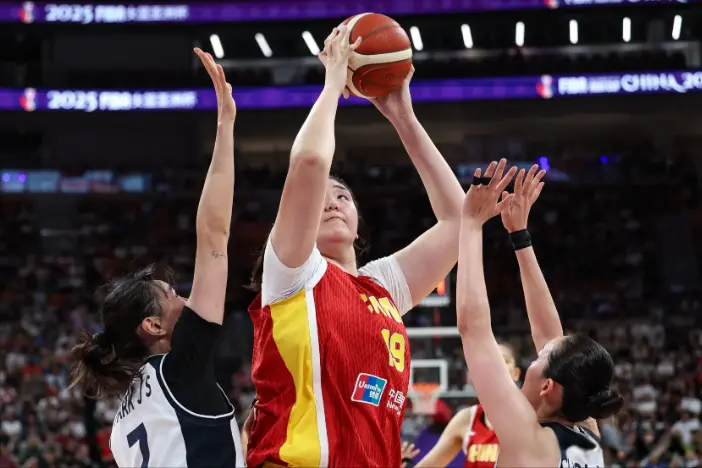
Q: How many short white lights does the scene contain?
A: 9